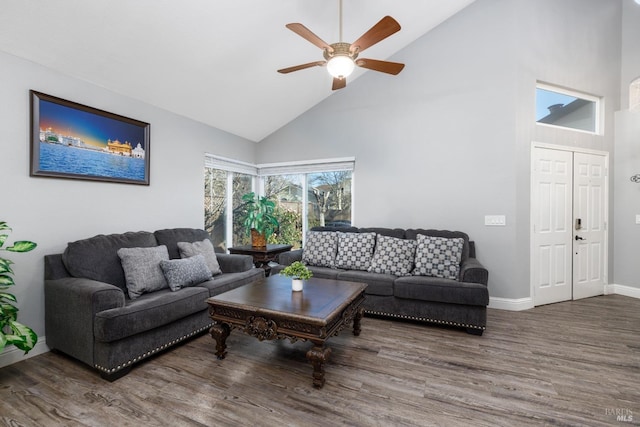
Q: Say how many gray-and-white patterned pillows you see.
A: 4